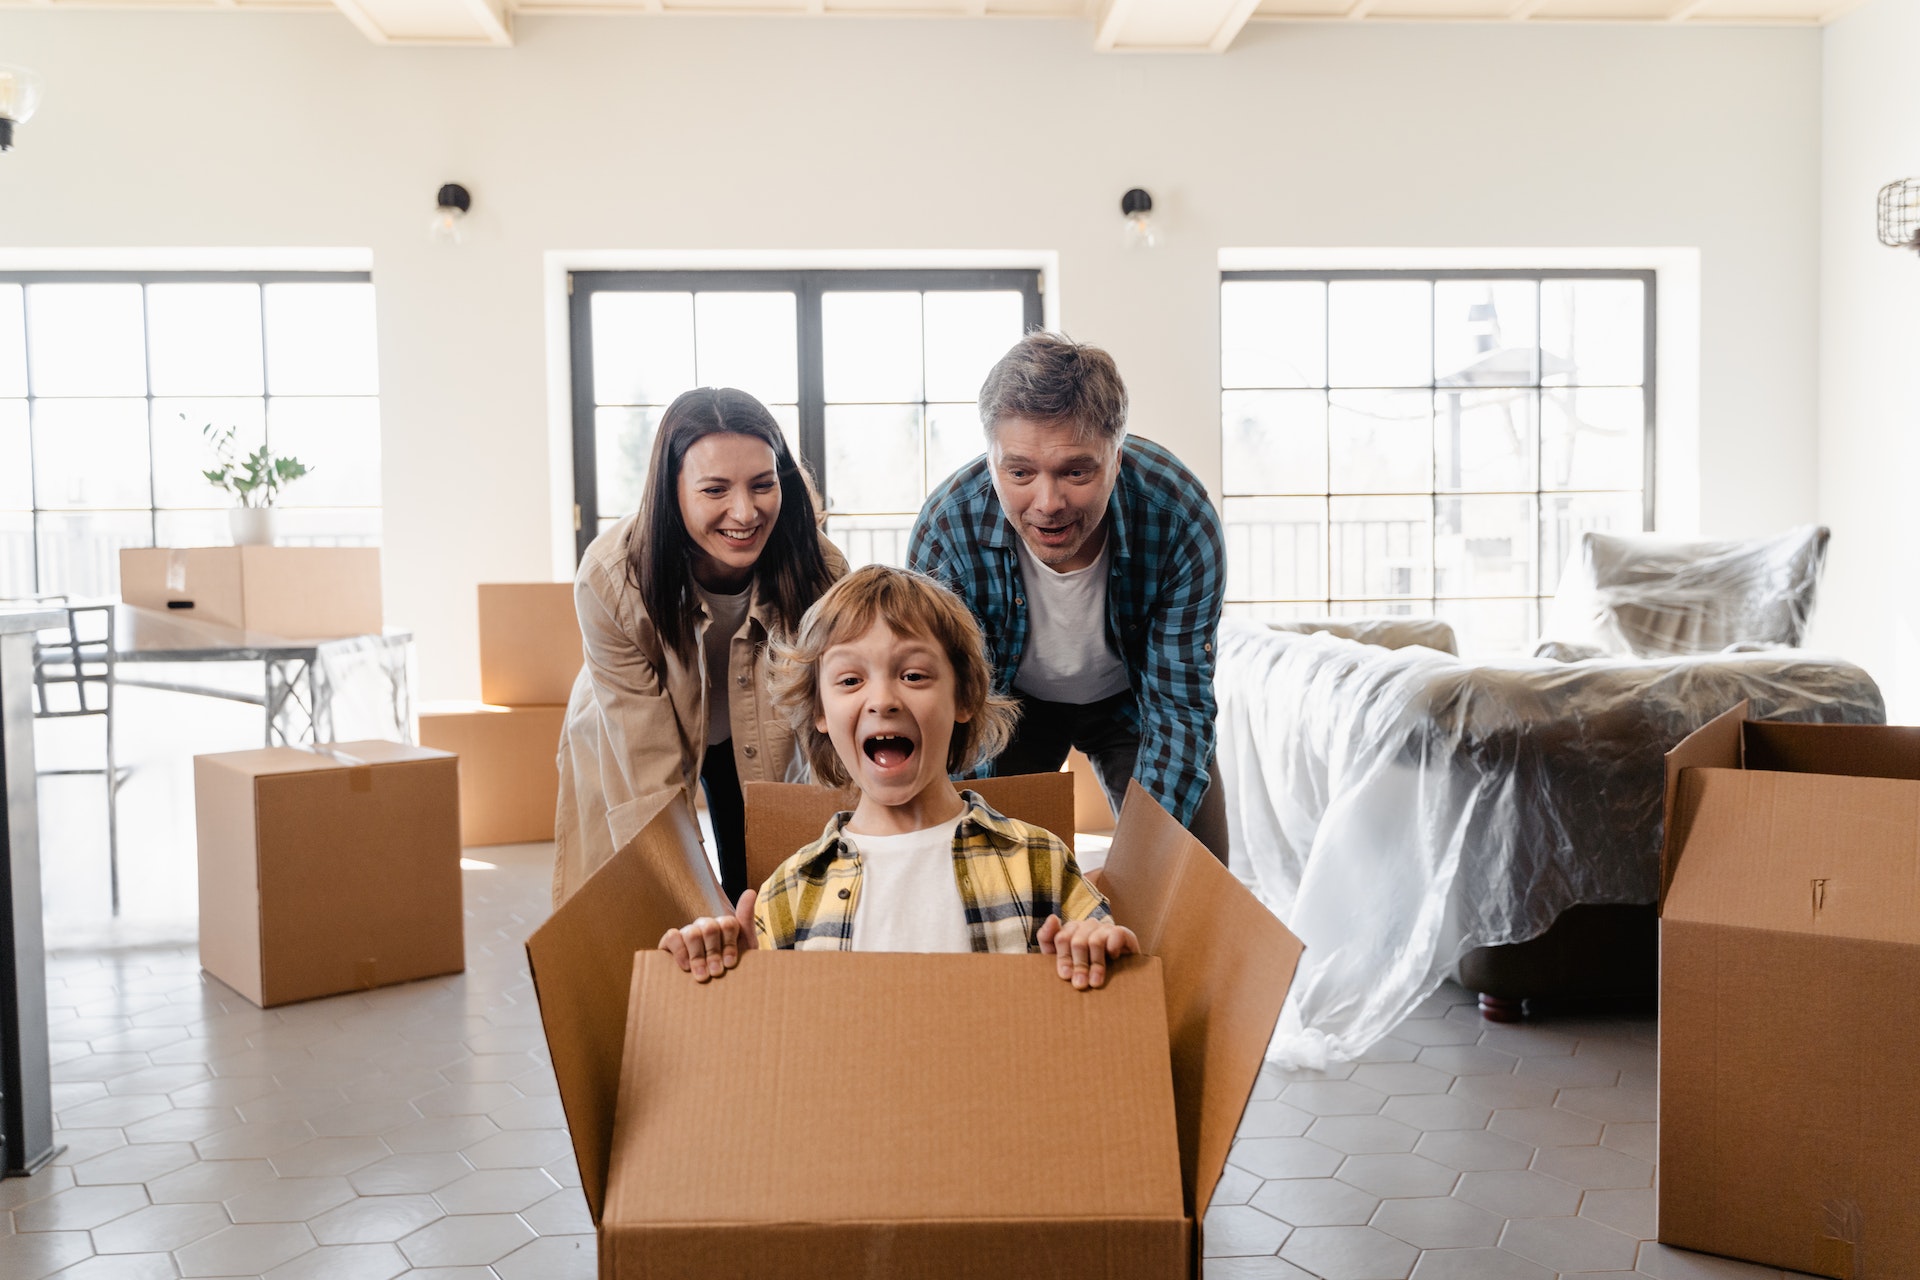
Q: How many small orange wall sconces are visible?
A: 0